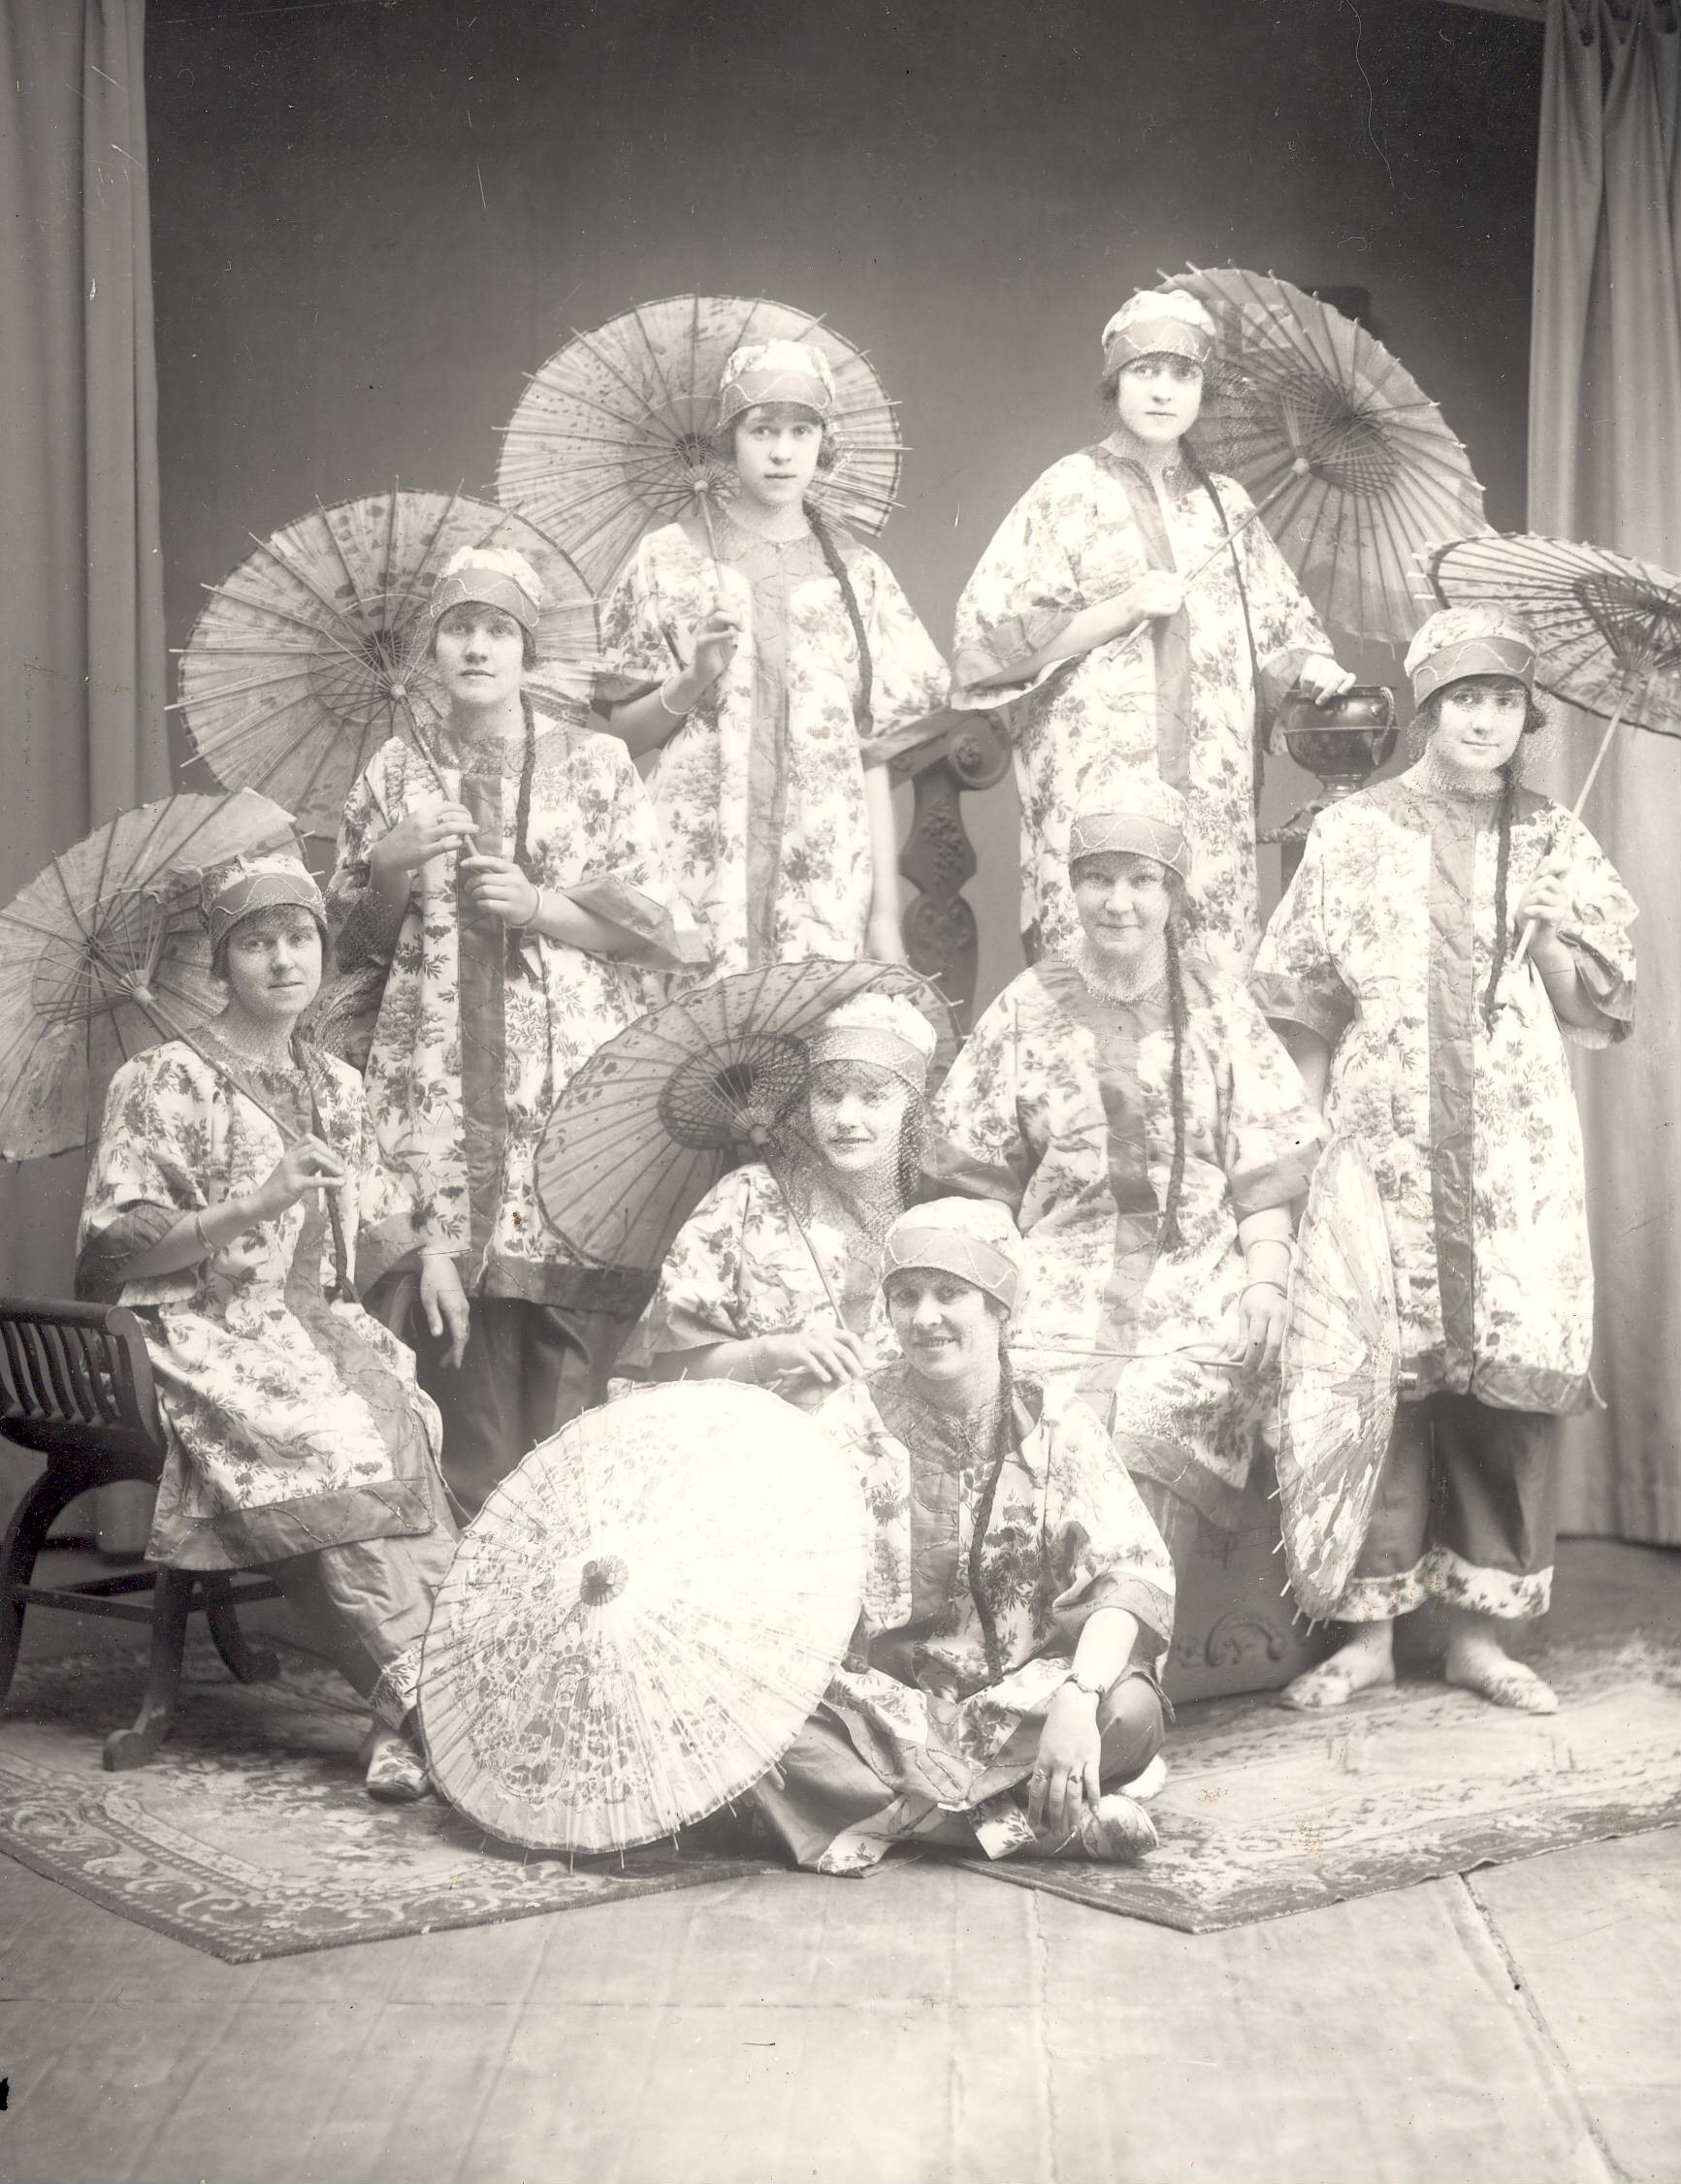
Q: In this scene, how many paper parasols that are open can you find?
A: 8